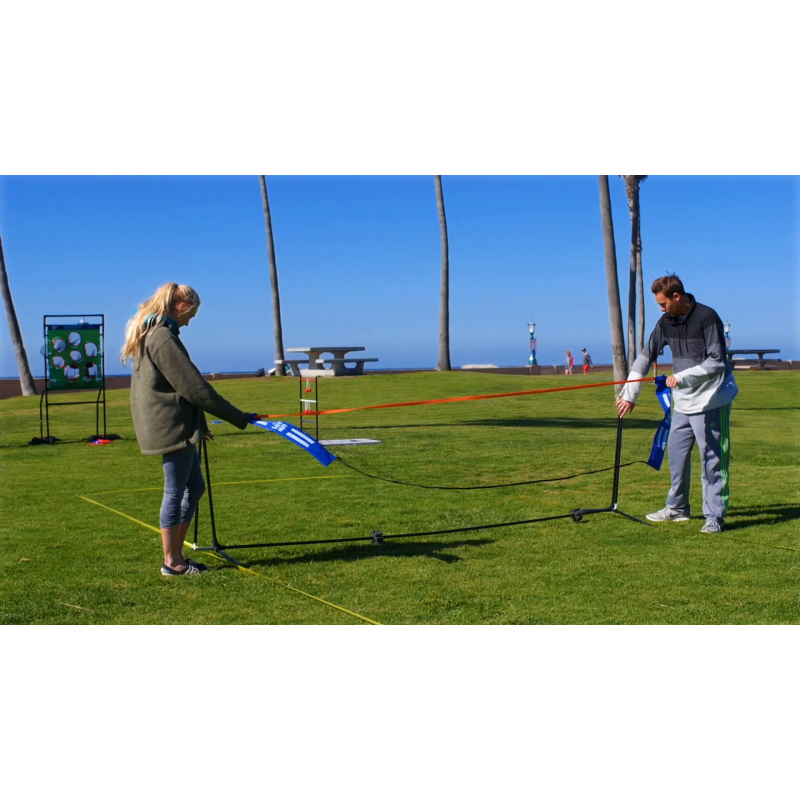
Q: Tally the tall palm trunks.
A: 6